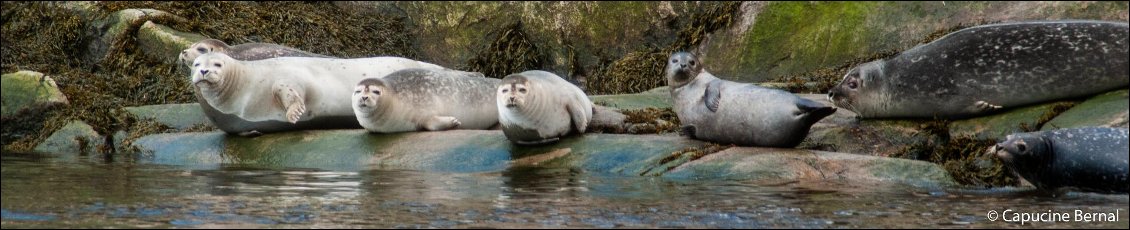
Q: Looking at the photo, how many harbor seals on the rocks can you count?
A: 7